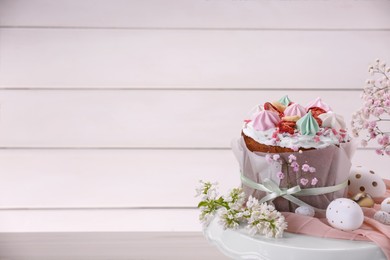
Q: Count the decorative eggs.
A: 6